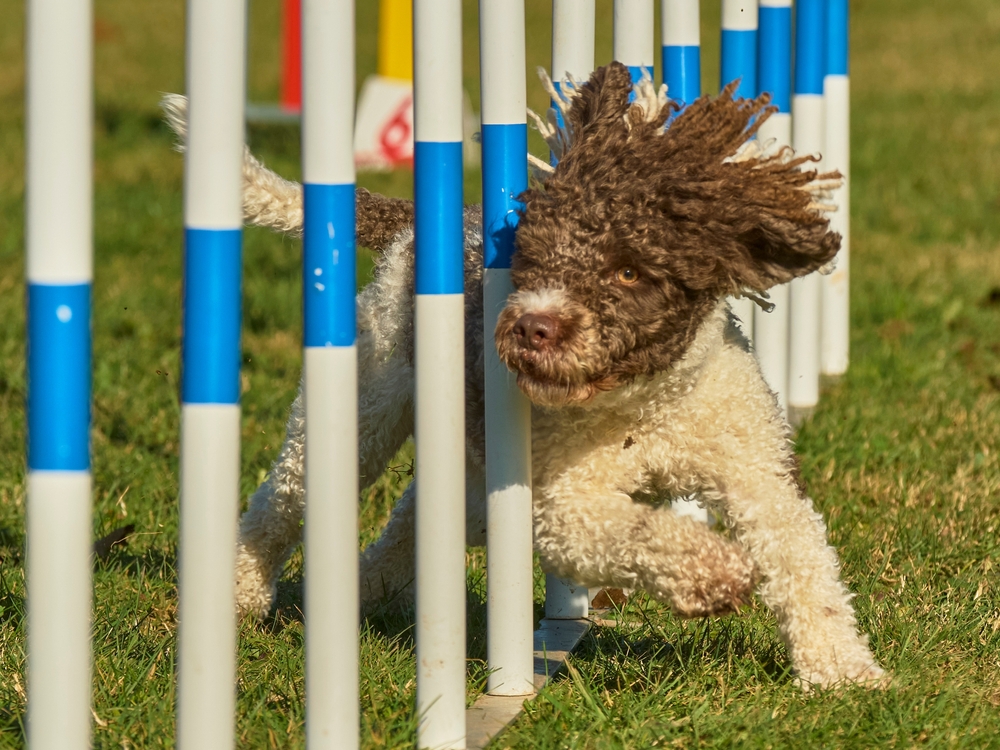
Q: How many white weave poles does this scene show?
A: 12